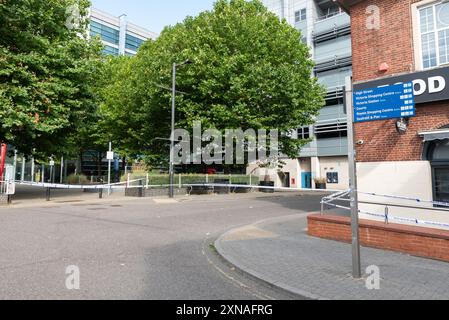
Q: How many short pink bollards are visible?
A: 0